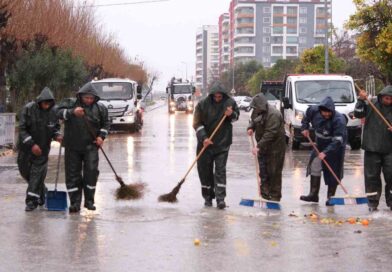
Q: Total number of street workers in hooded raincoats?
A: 6